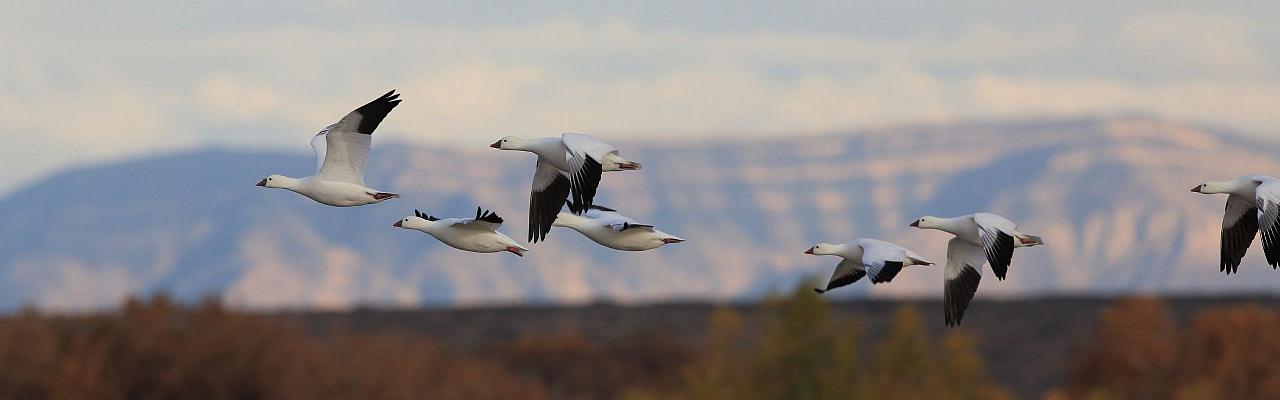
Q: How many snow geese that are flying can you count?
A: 7